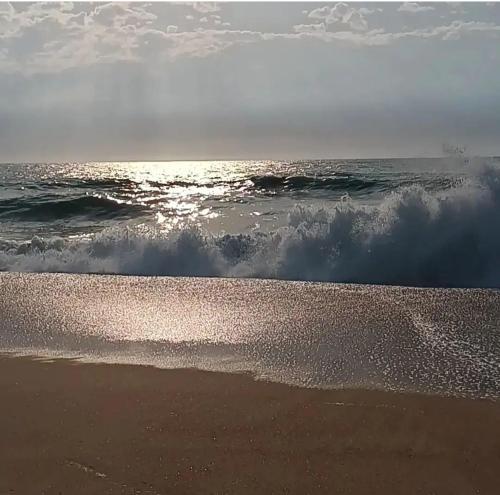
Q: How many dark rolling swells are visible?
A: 2